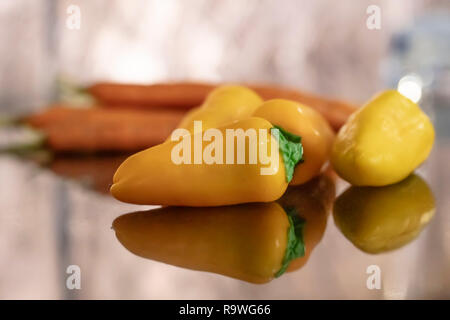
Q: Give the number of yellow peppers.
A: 4